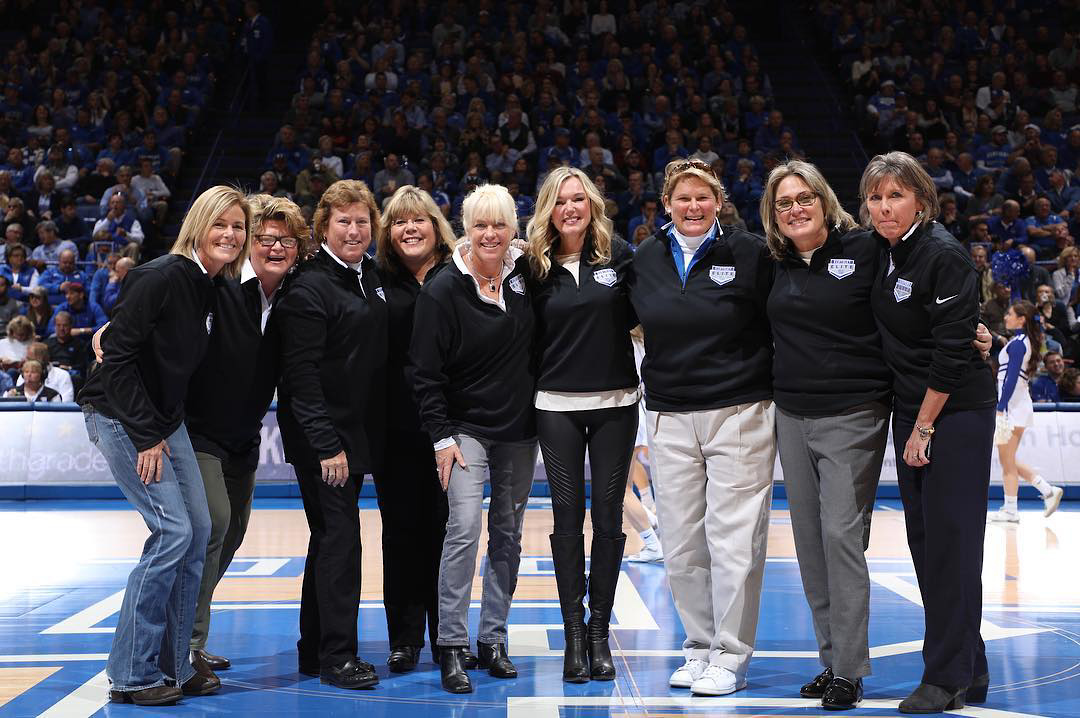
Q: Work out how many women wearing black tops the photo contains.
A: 9